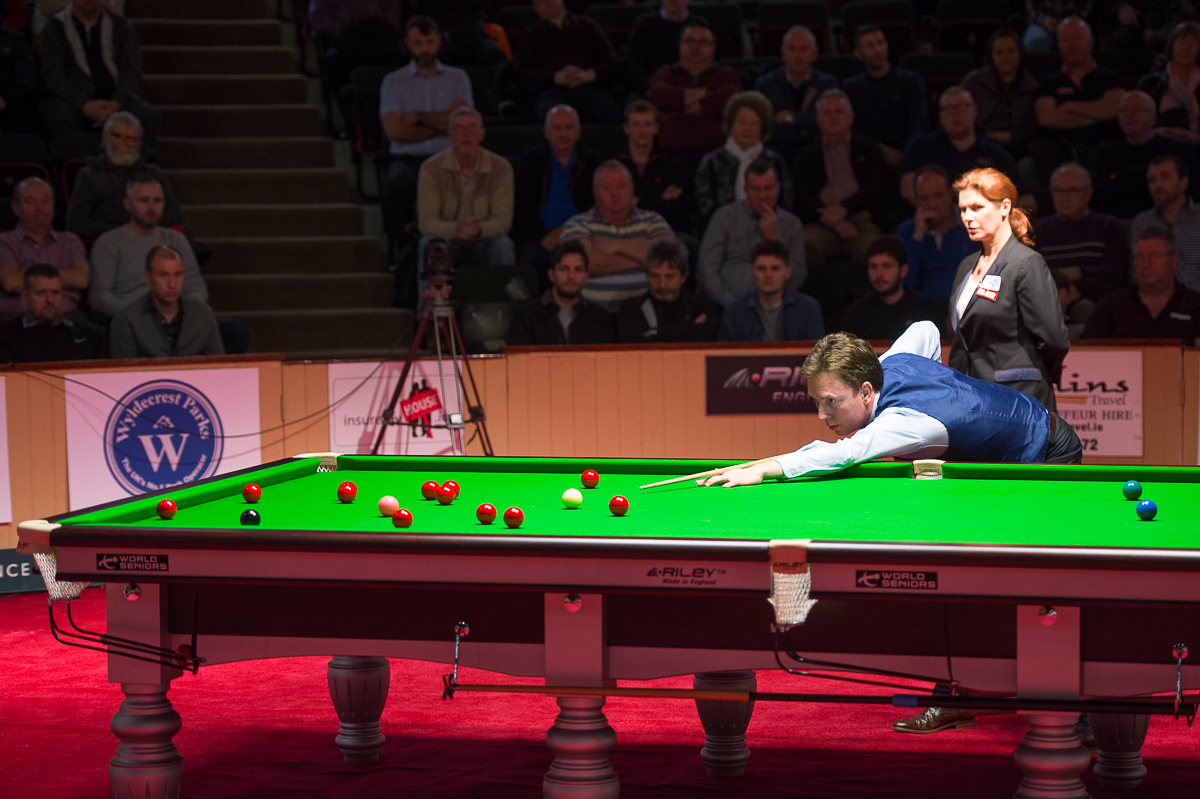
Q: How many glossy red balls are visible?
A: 11